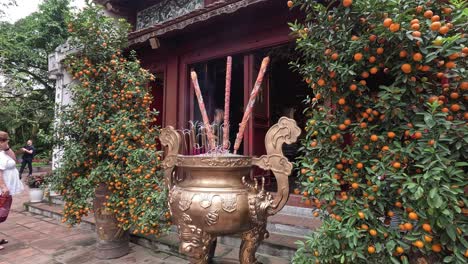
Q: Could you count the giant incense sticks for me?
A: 3